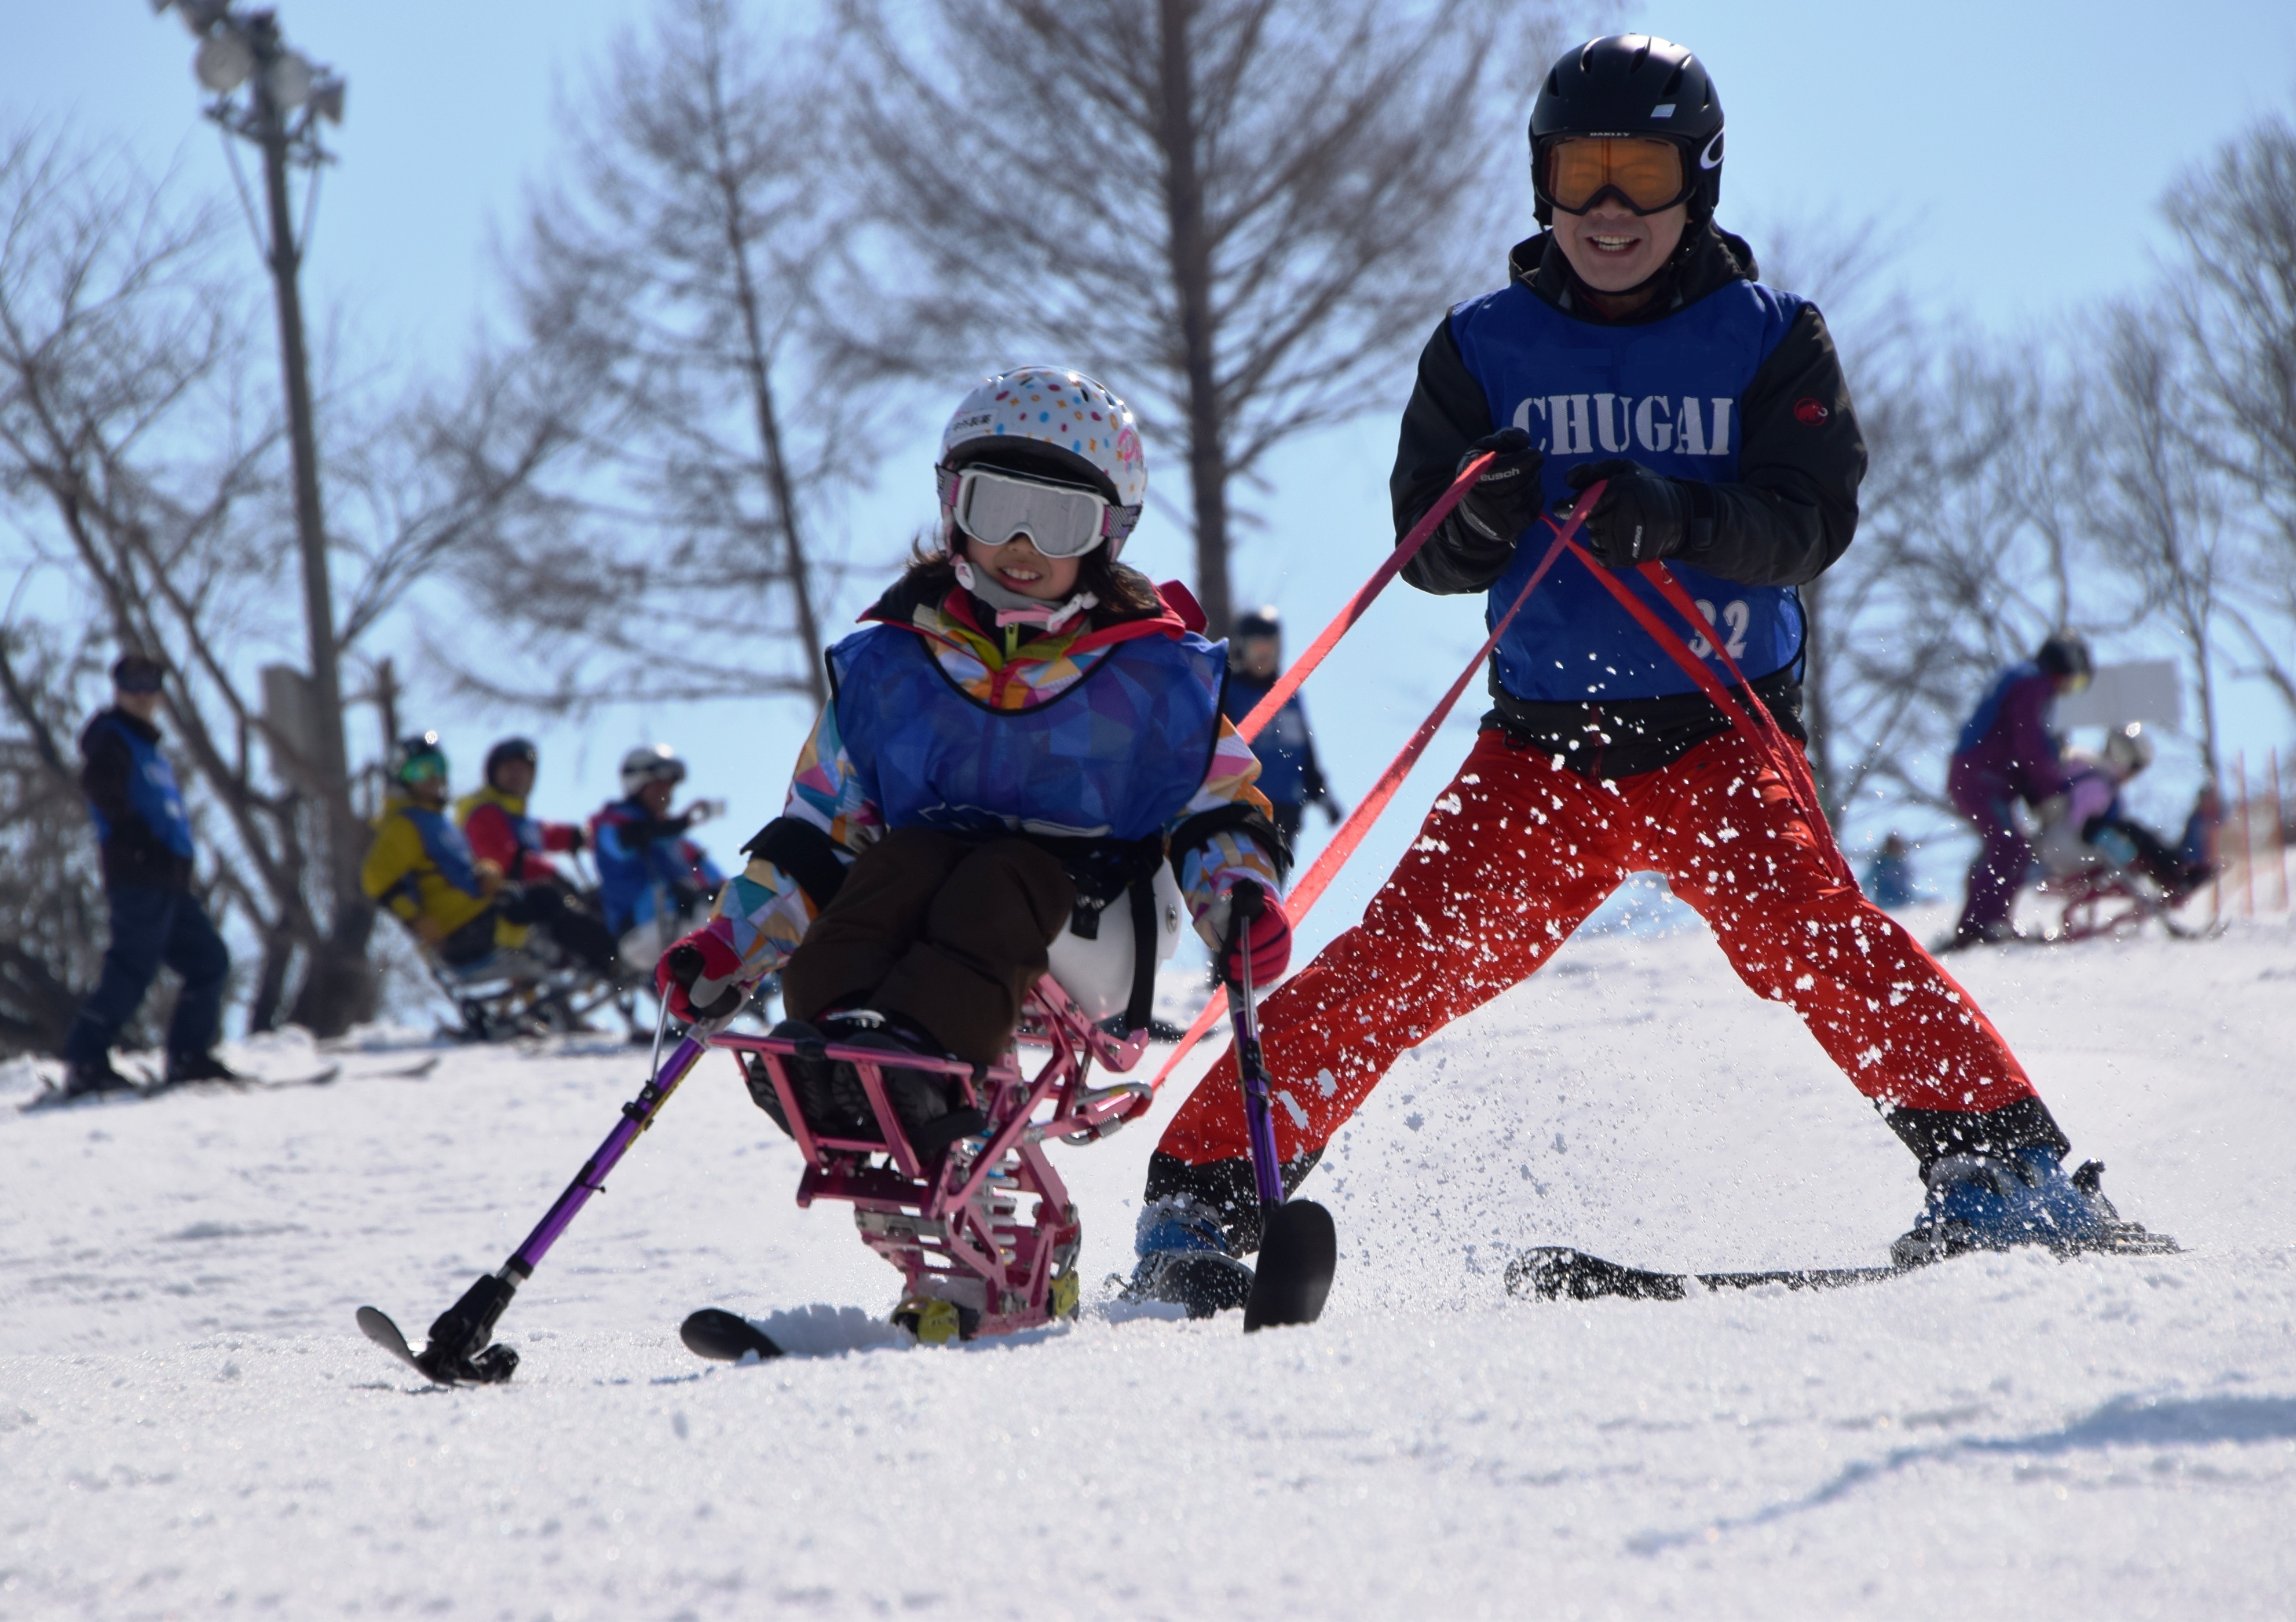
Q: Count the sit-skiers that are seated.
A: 5